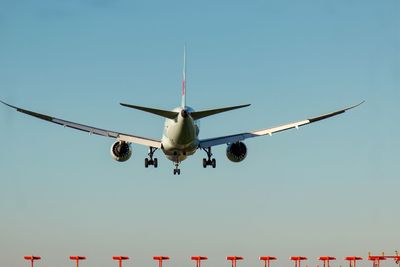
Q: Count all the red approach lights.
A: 11